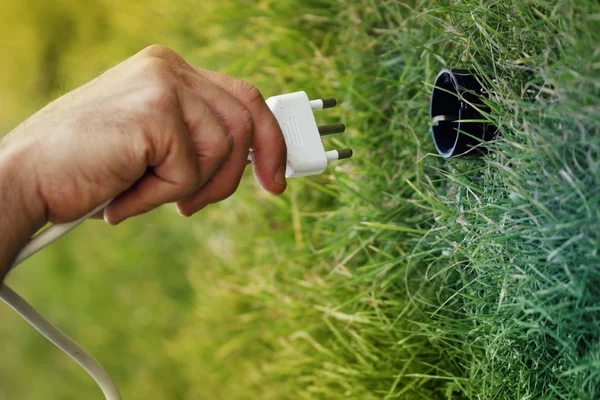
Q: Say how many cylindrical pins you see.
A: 3